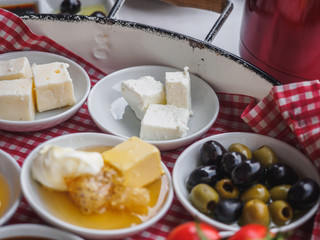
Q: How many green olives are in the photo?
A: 8